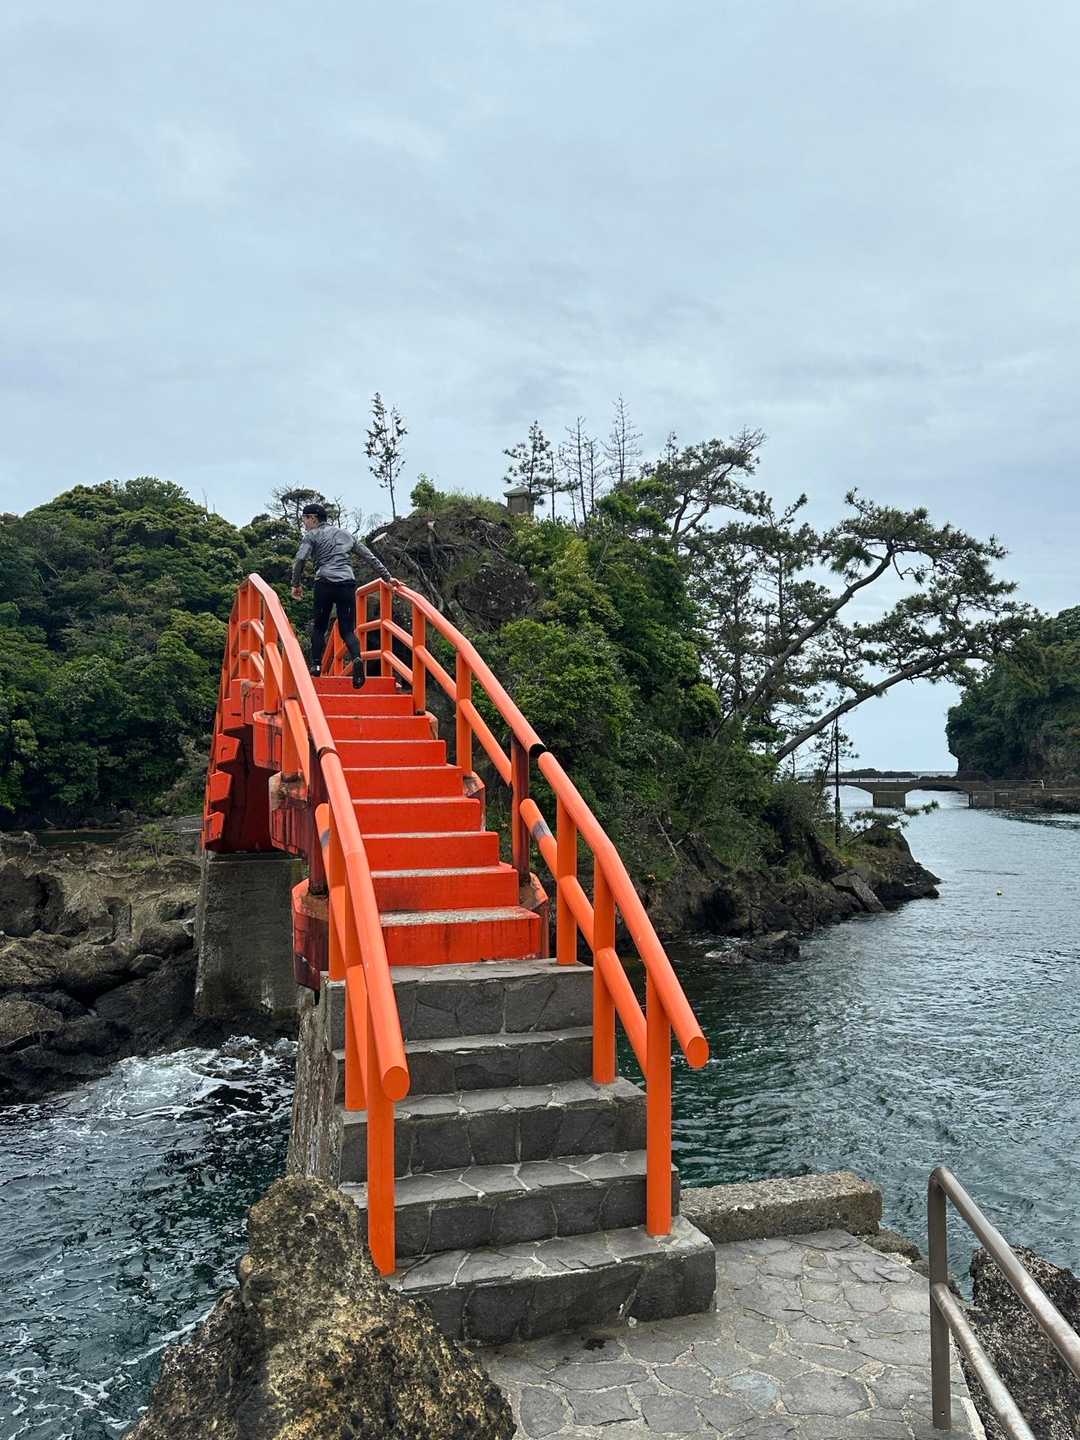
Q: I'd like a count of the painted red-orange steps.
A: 9